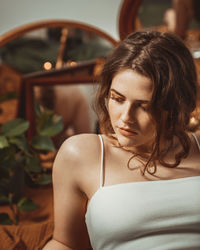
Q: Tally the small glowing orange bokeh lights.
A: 2